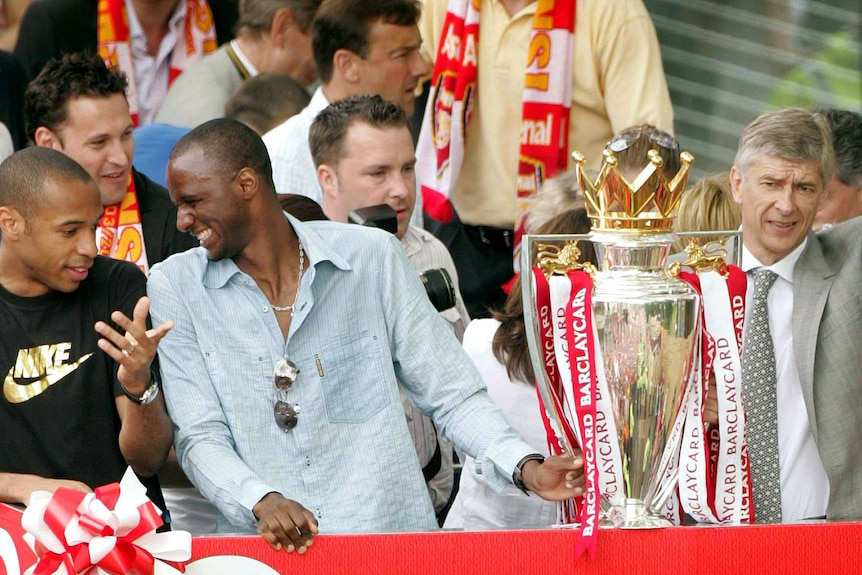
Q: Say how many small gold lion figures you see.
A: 2